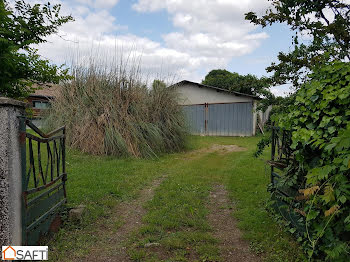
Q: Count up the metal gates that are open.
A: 2